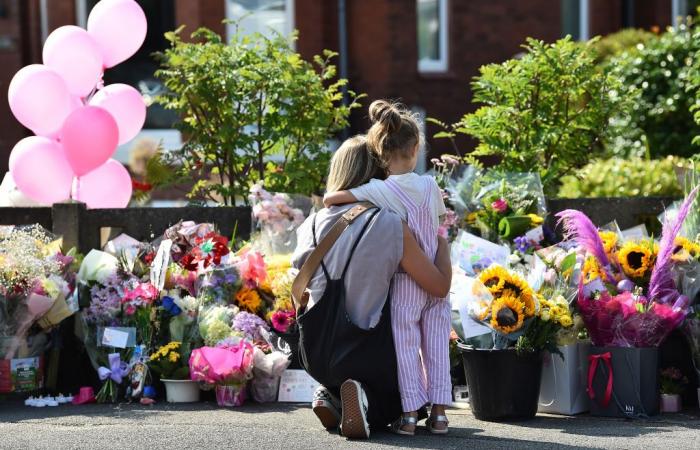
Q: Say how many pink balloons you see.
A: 7